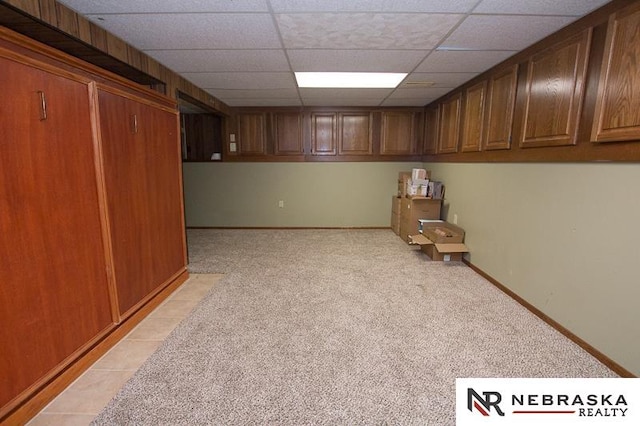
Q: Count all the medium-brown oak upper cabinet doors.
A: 11